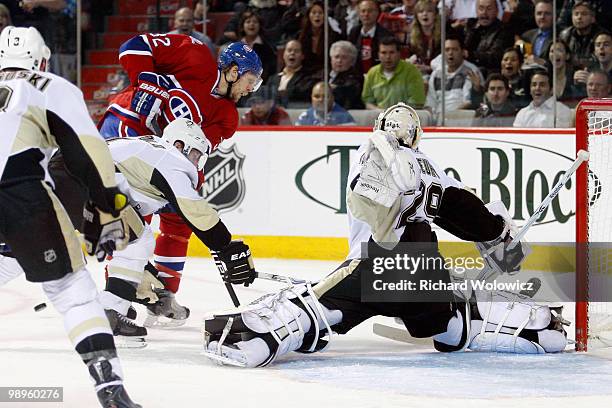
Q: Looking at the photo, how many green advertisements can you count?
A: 1